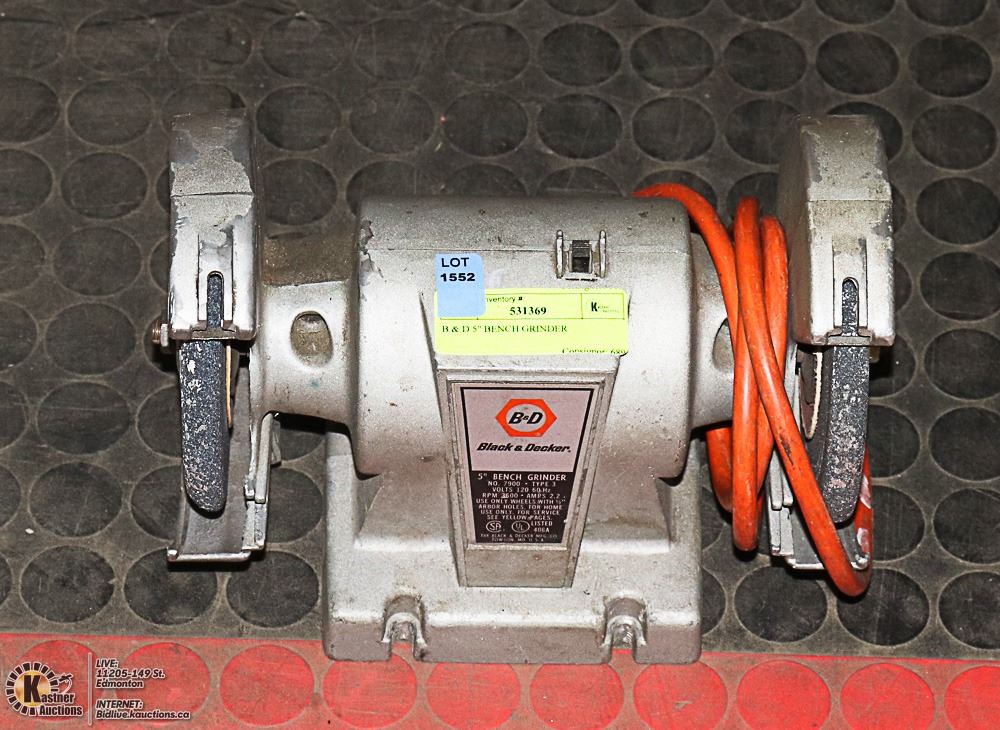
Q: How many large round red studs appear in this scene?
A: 10